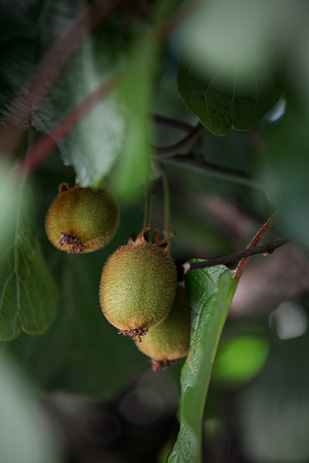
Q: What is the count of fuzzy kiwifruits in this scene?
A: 3